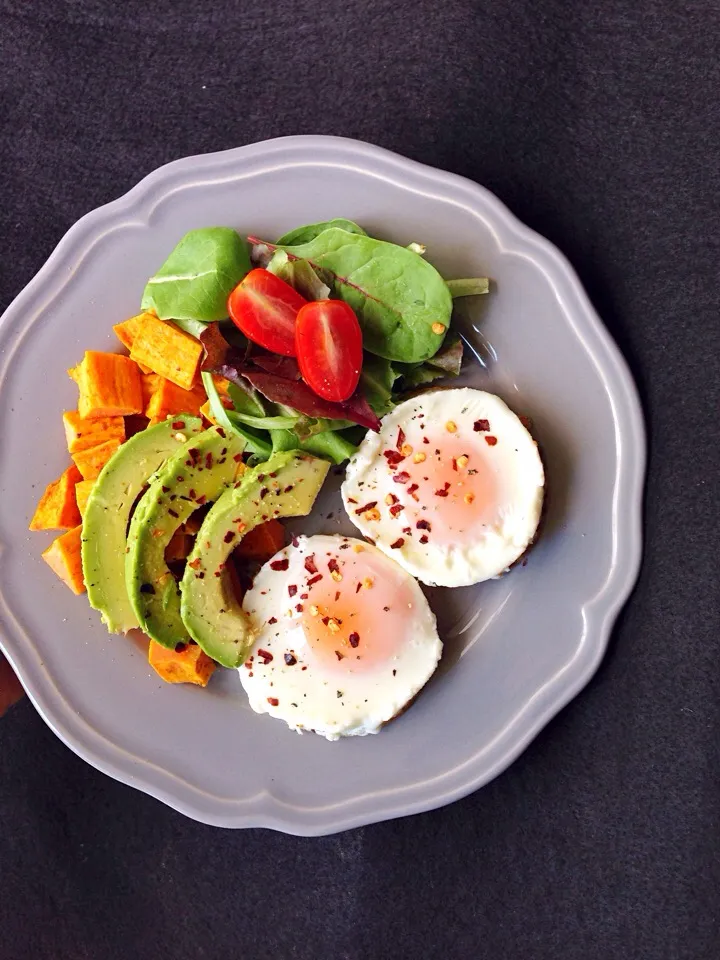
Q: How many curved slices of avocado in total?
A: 3